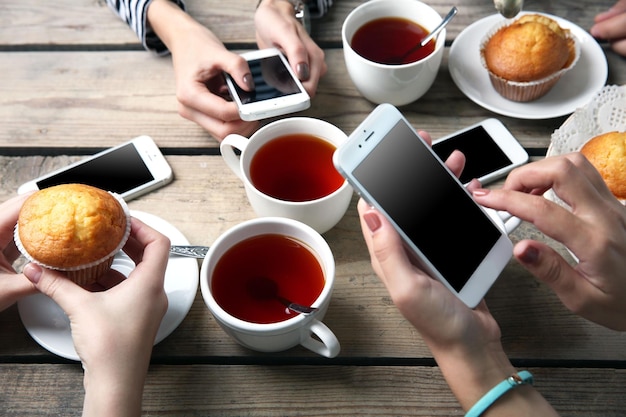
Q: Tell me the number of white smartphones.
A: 4